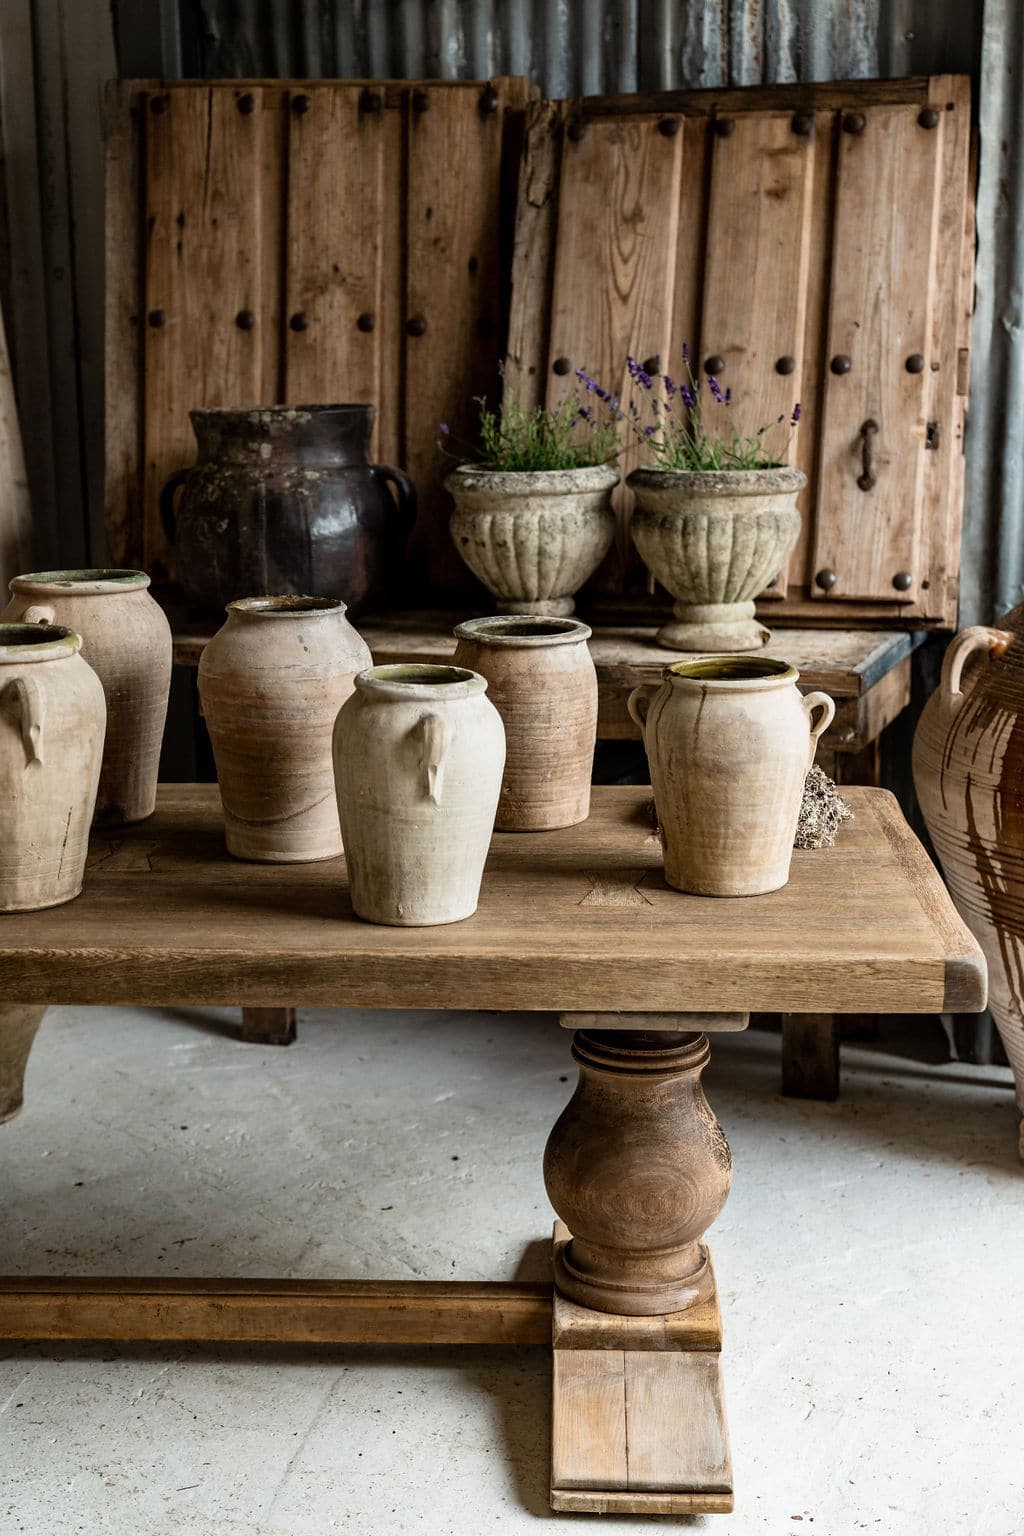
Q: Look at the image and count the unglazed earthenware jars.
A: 6